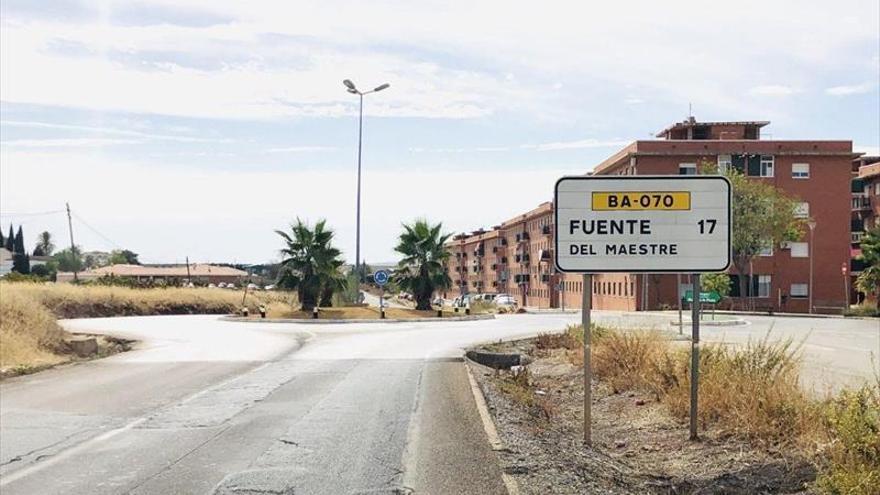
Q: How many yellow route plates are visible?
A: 1